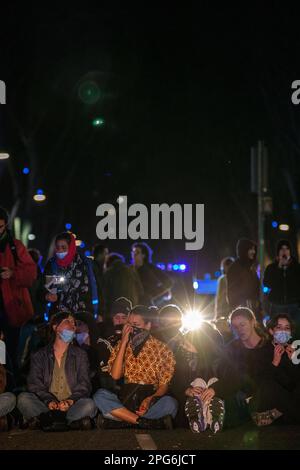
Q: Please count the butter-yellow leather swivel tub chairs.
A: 0